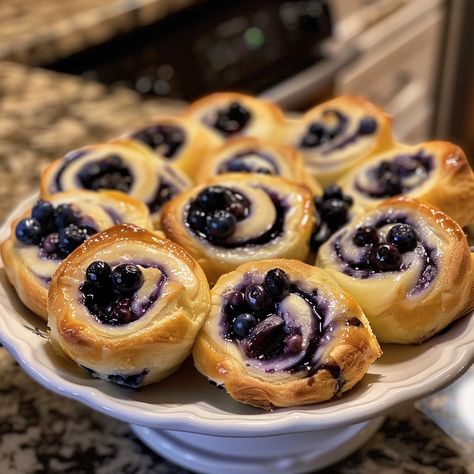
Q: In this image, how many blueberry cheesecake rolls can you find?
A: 11